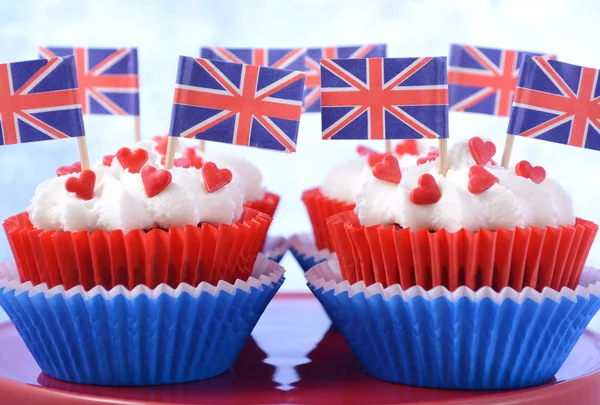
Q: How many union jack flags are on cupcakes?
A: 8